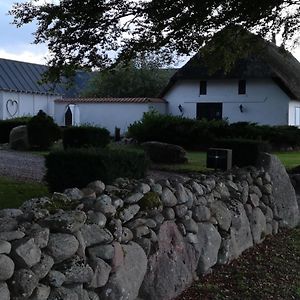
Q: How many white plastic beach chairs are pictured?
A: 0